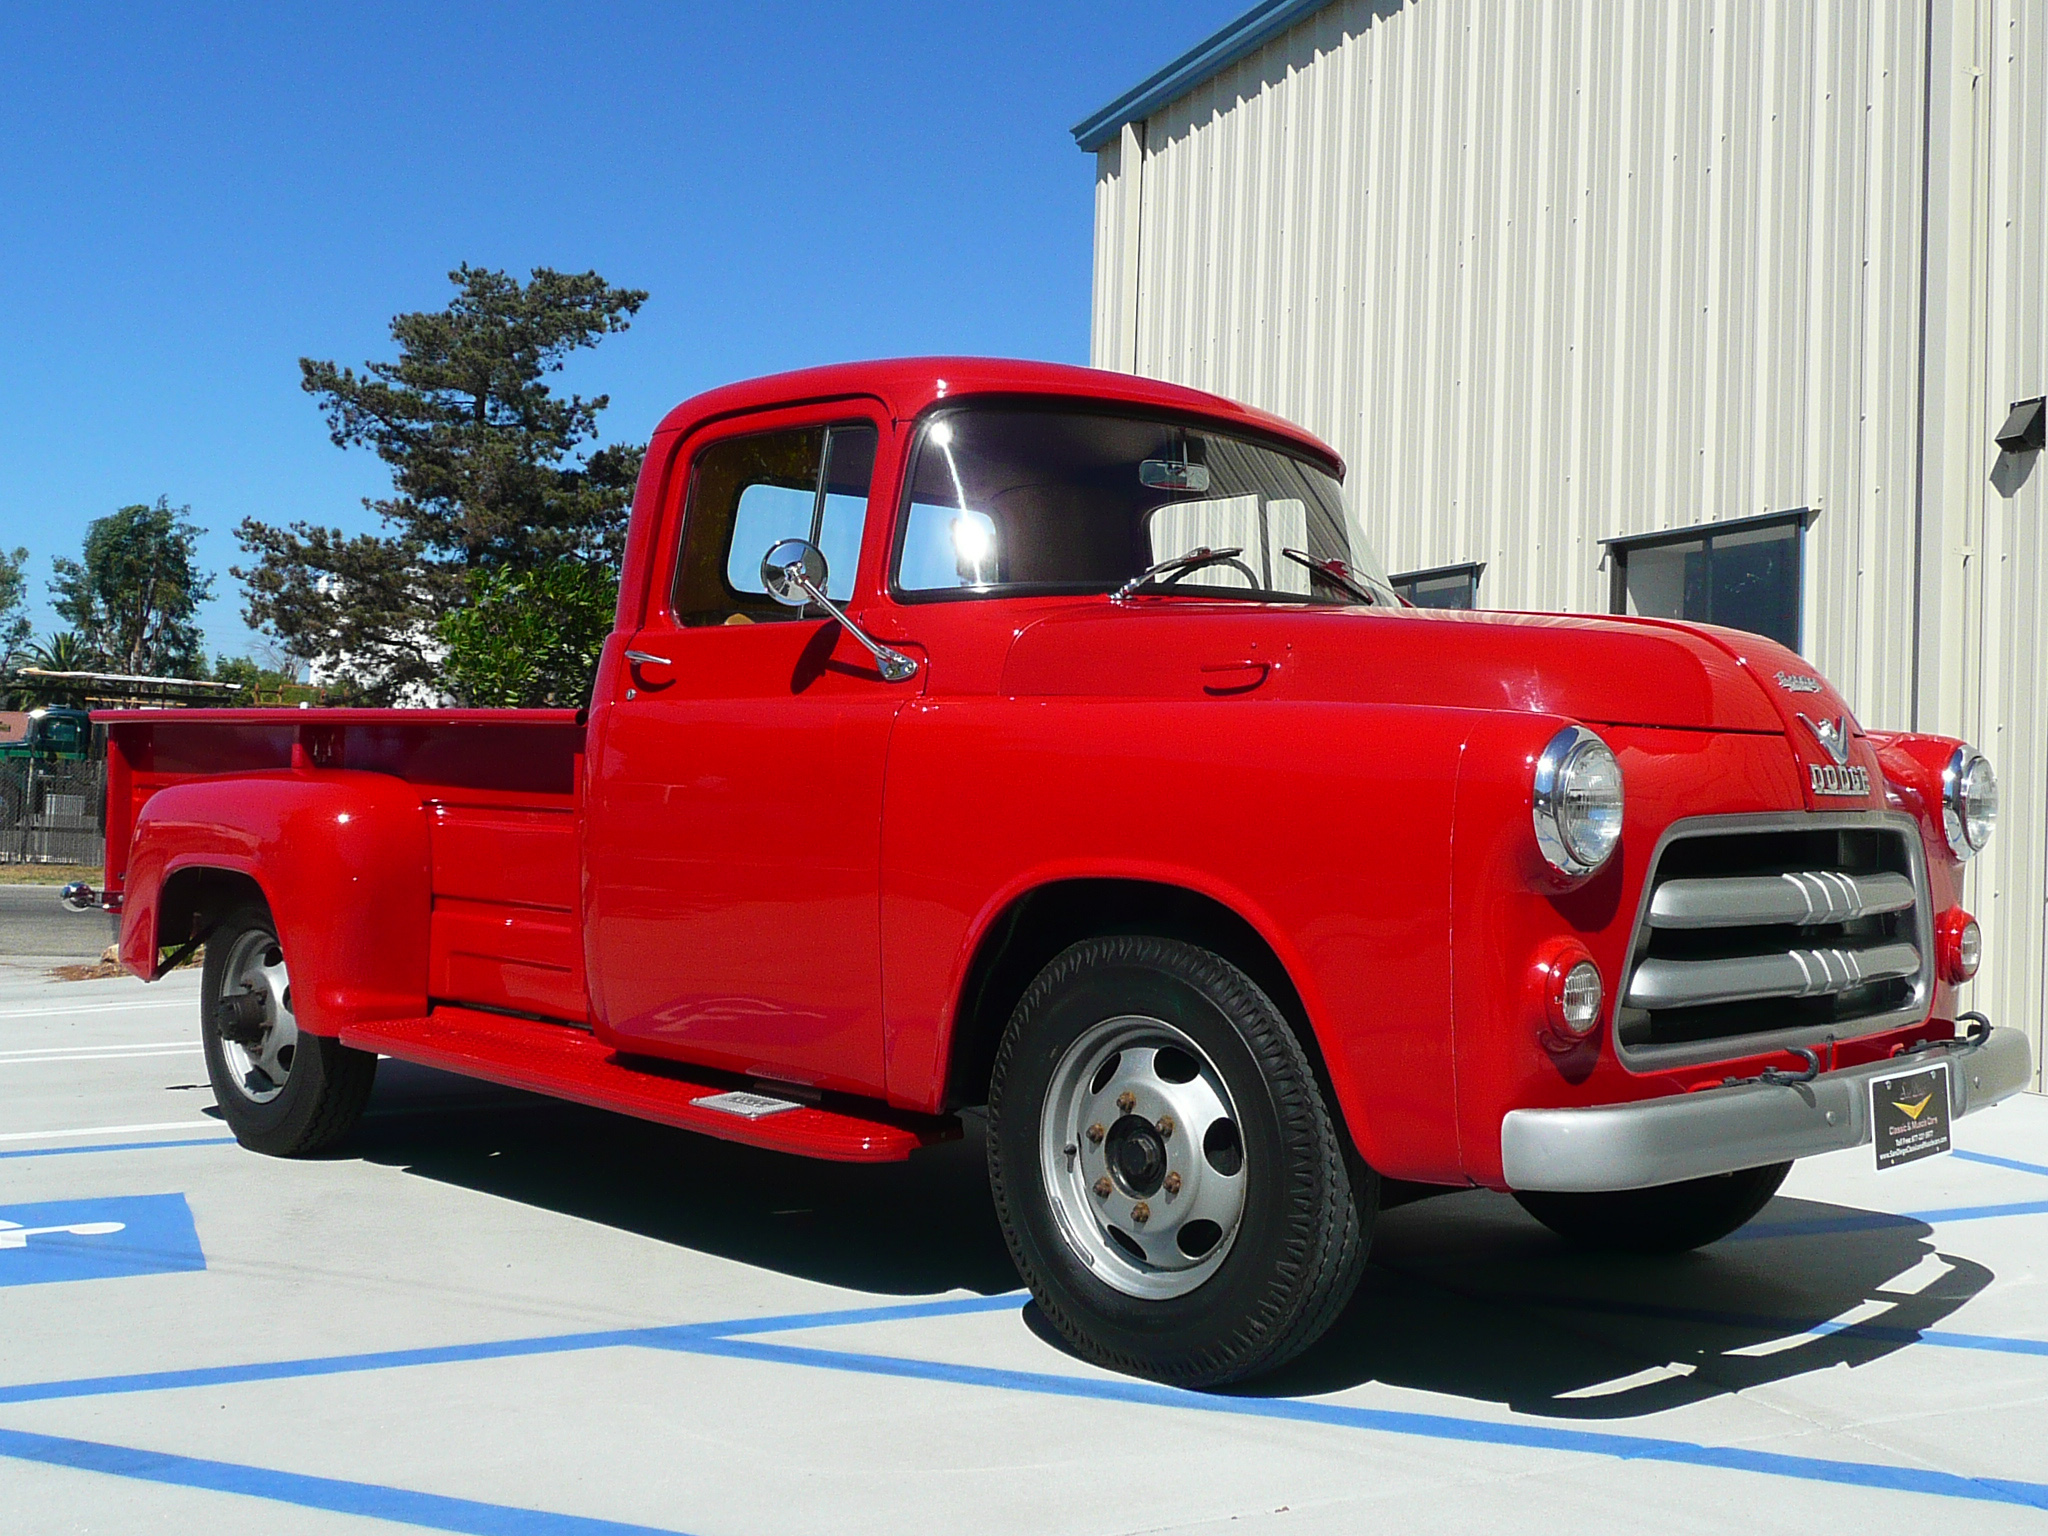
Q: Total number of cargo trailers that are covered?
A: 0